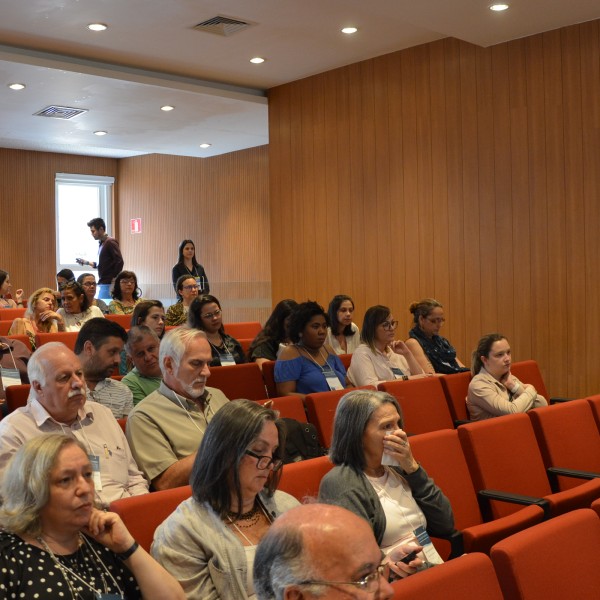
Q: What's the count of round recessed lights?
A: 8